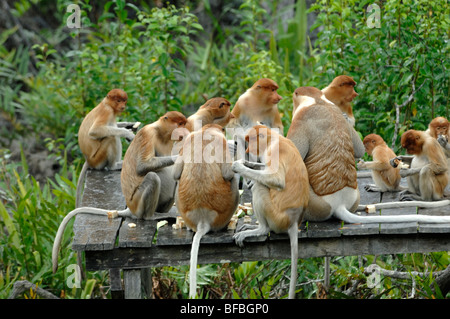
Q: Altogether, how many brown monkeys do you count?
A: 11